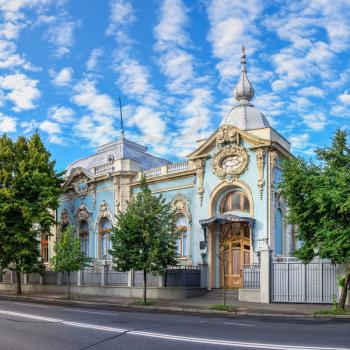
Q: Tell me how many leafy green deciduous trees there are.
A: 4